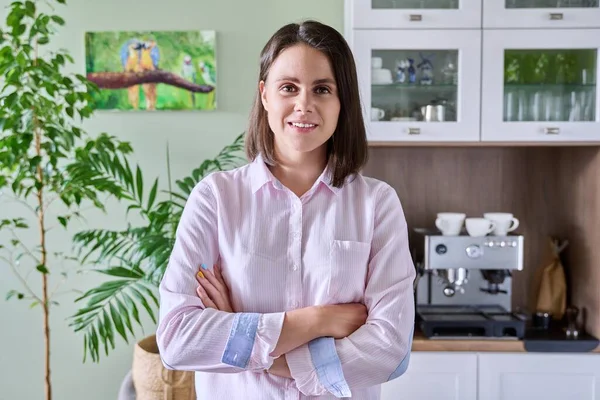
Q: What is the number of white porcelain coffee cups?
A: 3